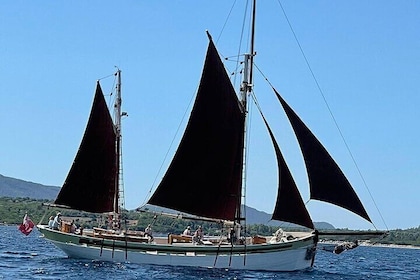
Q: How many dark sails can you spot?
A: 4